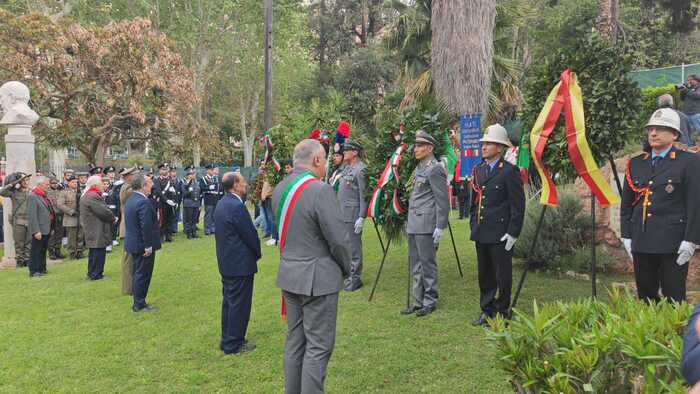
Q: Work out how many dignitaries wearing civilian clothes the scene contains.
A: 5